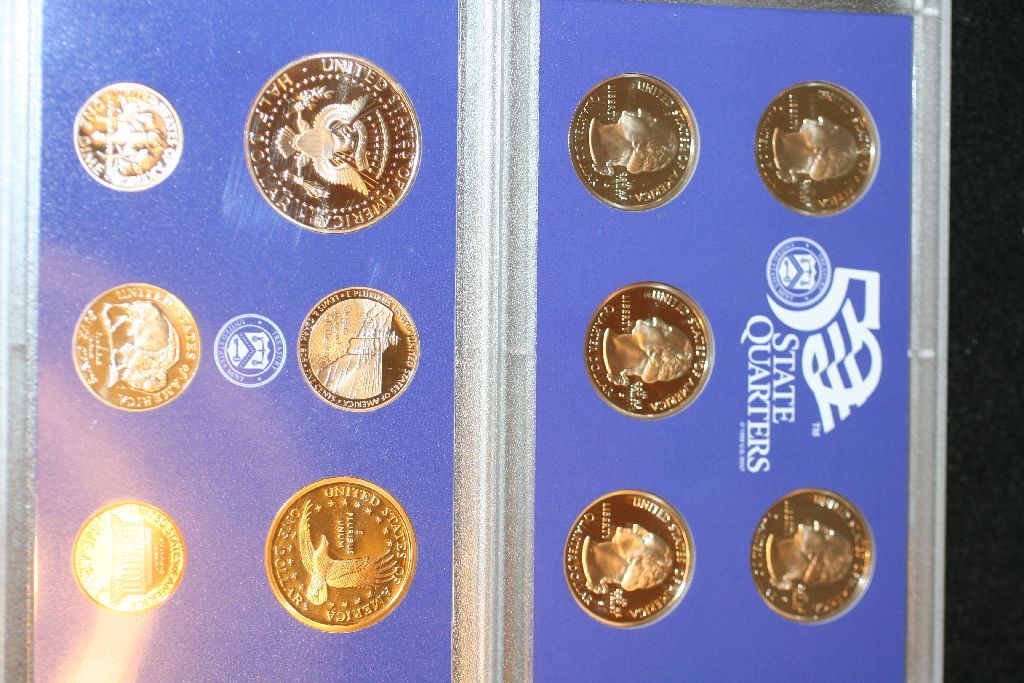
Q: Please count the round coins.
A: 11